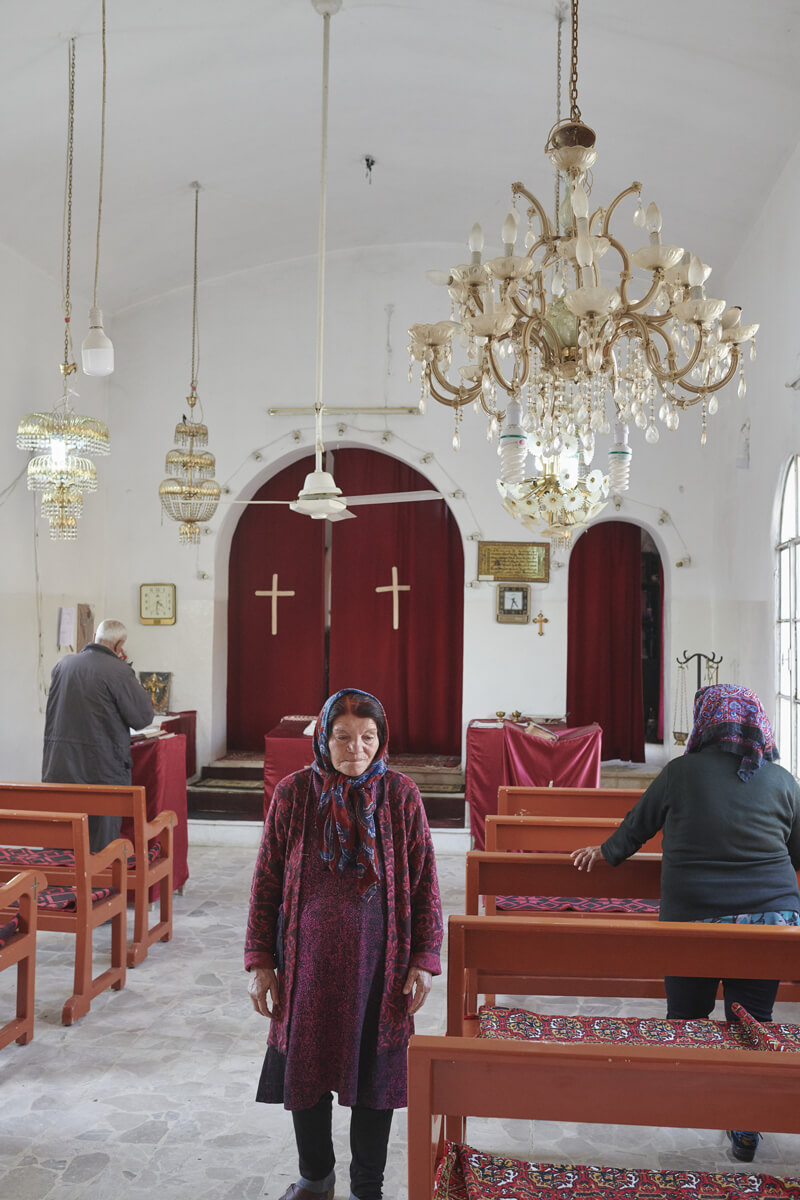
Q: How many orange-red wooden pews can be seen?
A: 8